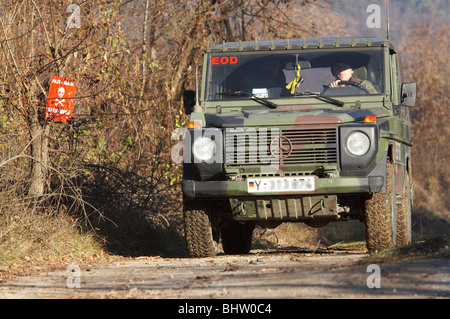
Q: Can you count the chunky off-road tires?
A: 4